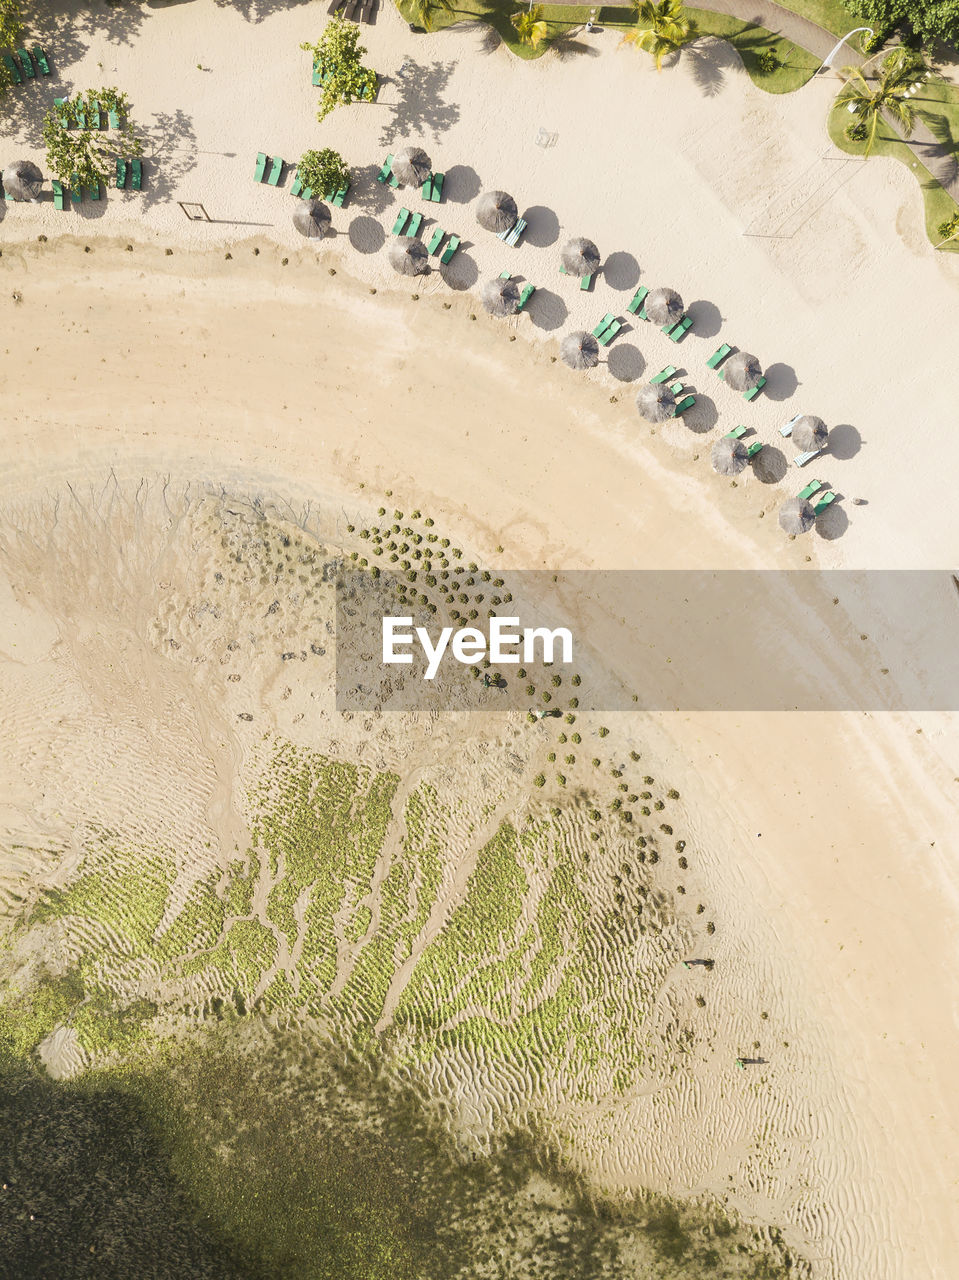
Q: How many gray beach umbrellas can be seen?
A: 14